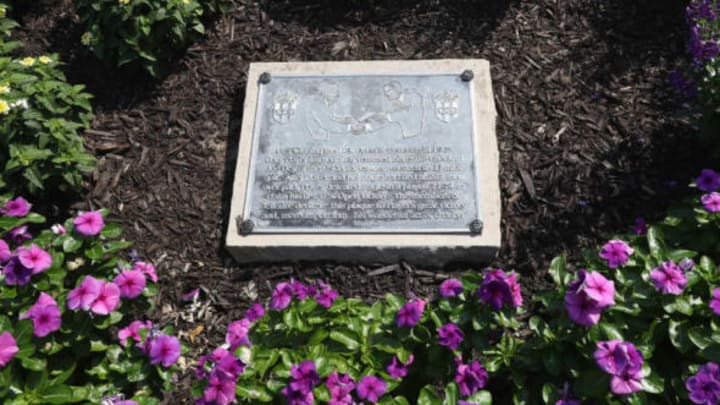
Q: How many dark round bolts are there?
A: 4